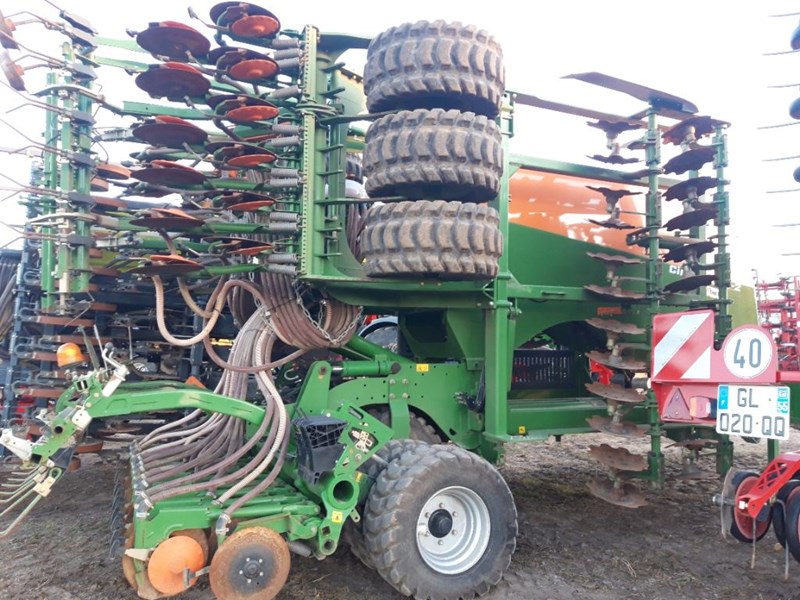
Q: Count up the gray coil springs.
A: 12